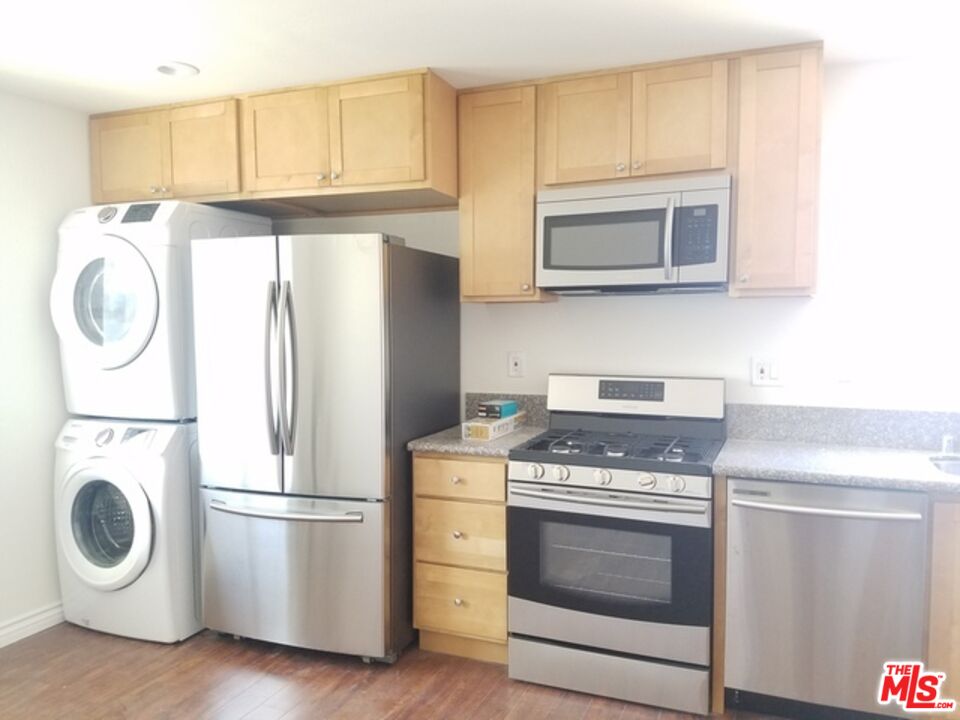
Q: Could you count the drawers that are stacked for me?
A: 3